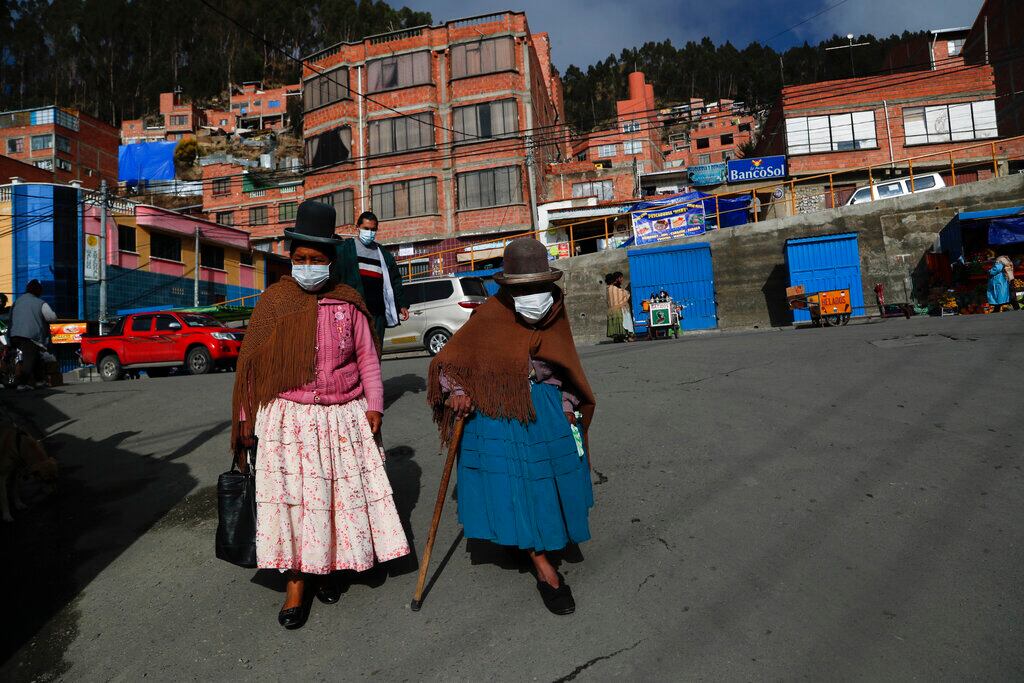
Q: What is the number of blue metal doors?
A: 2